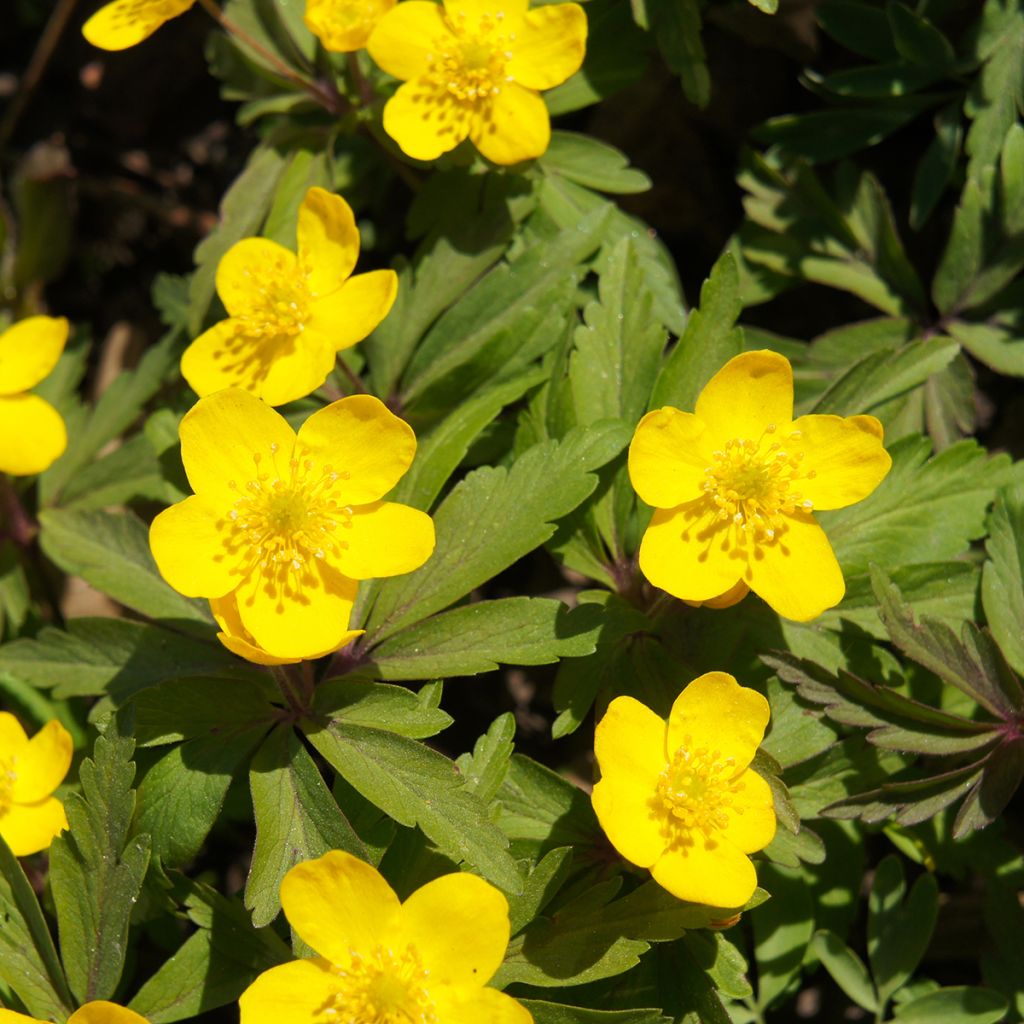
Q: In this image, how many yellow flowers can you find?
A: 11